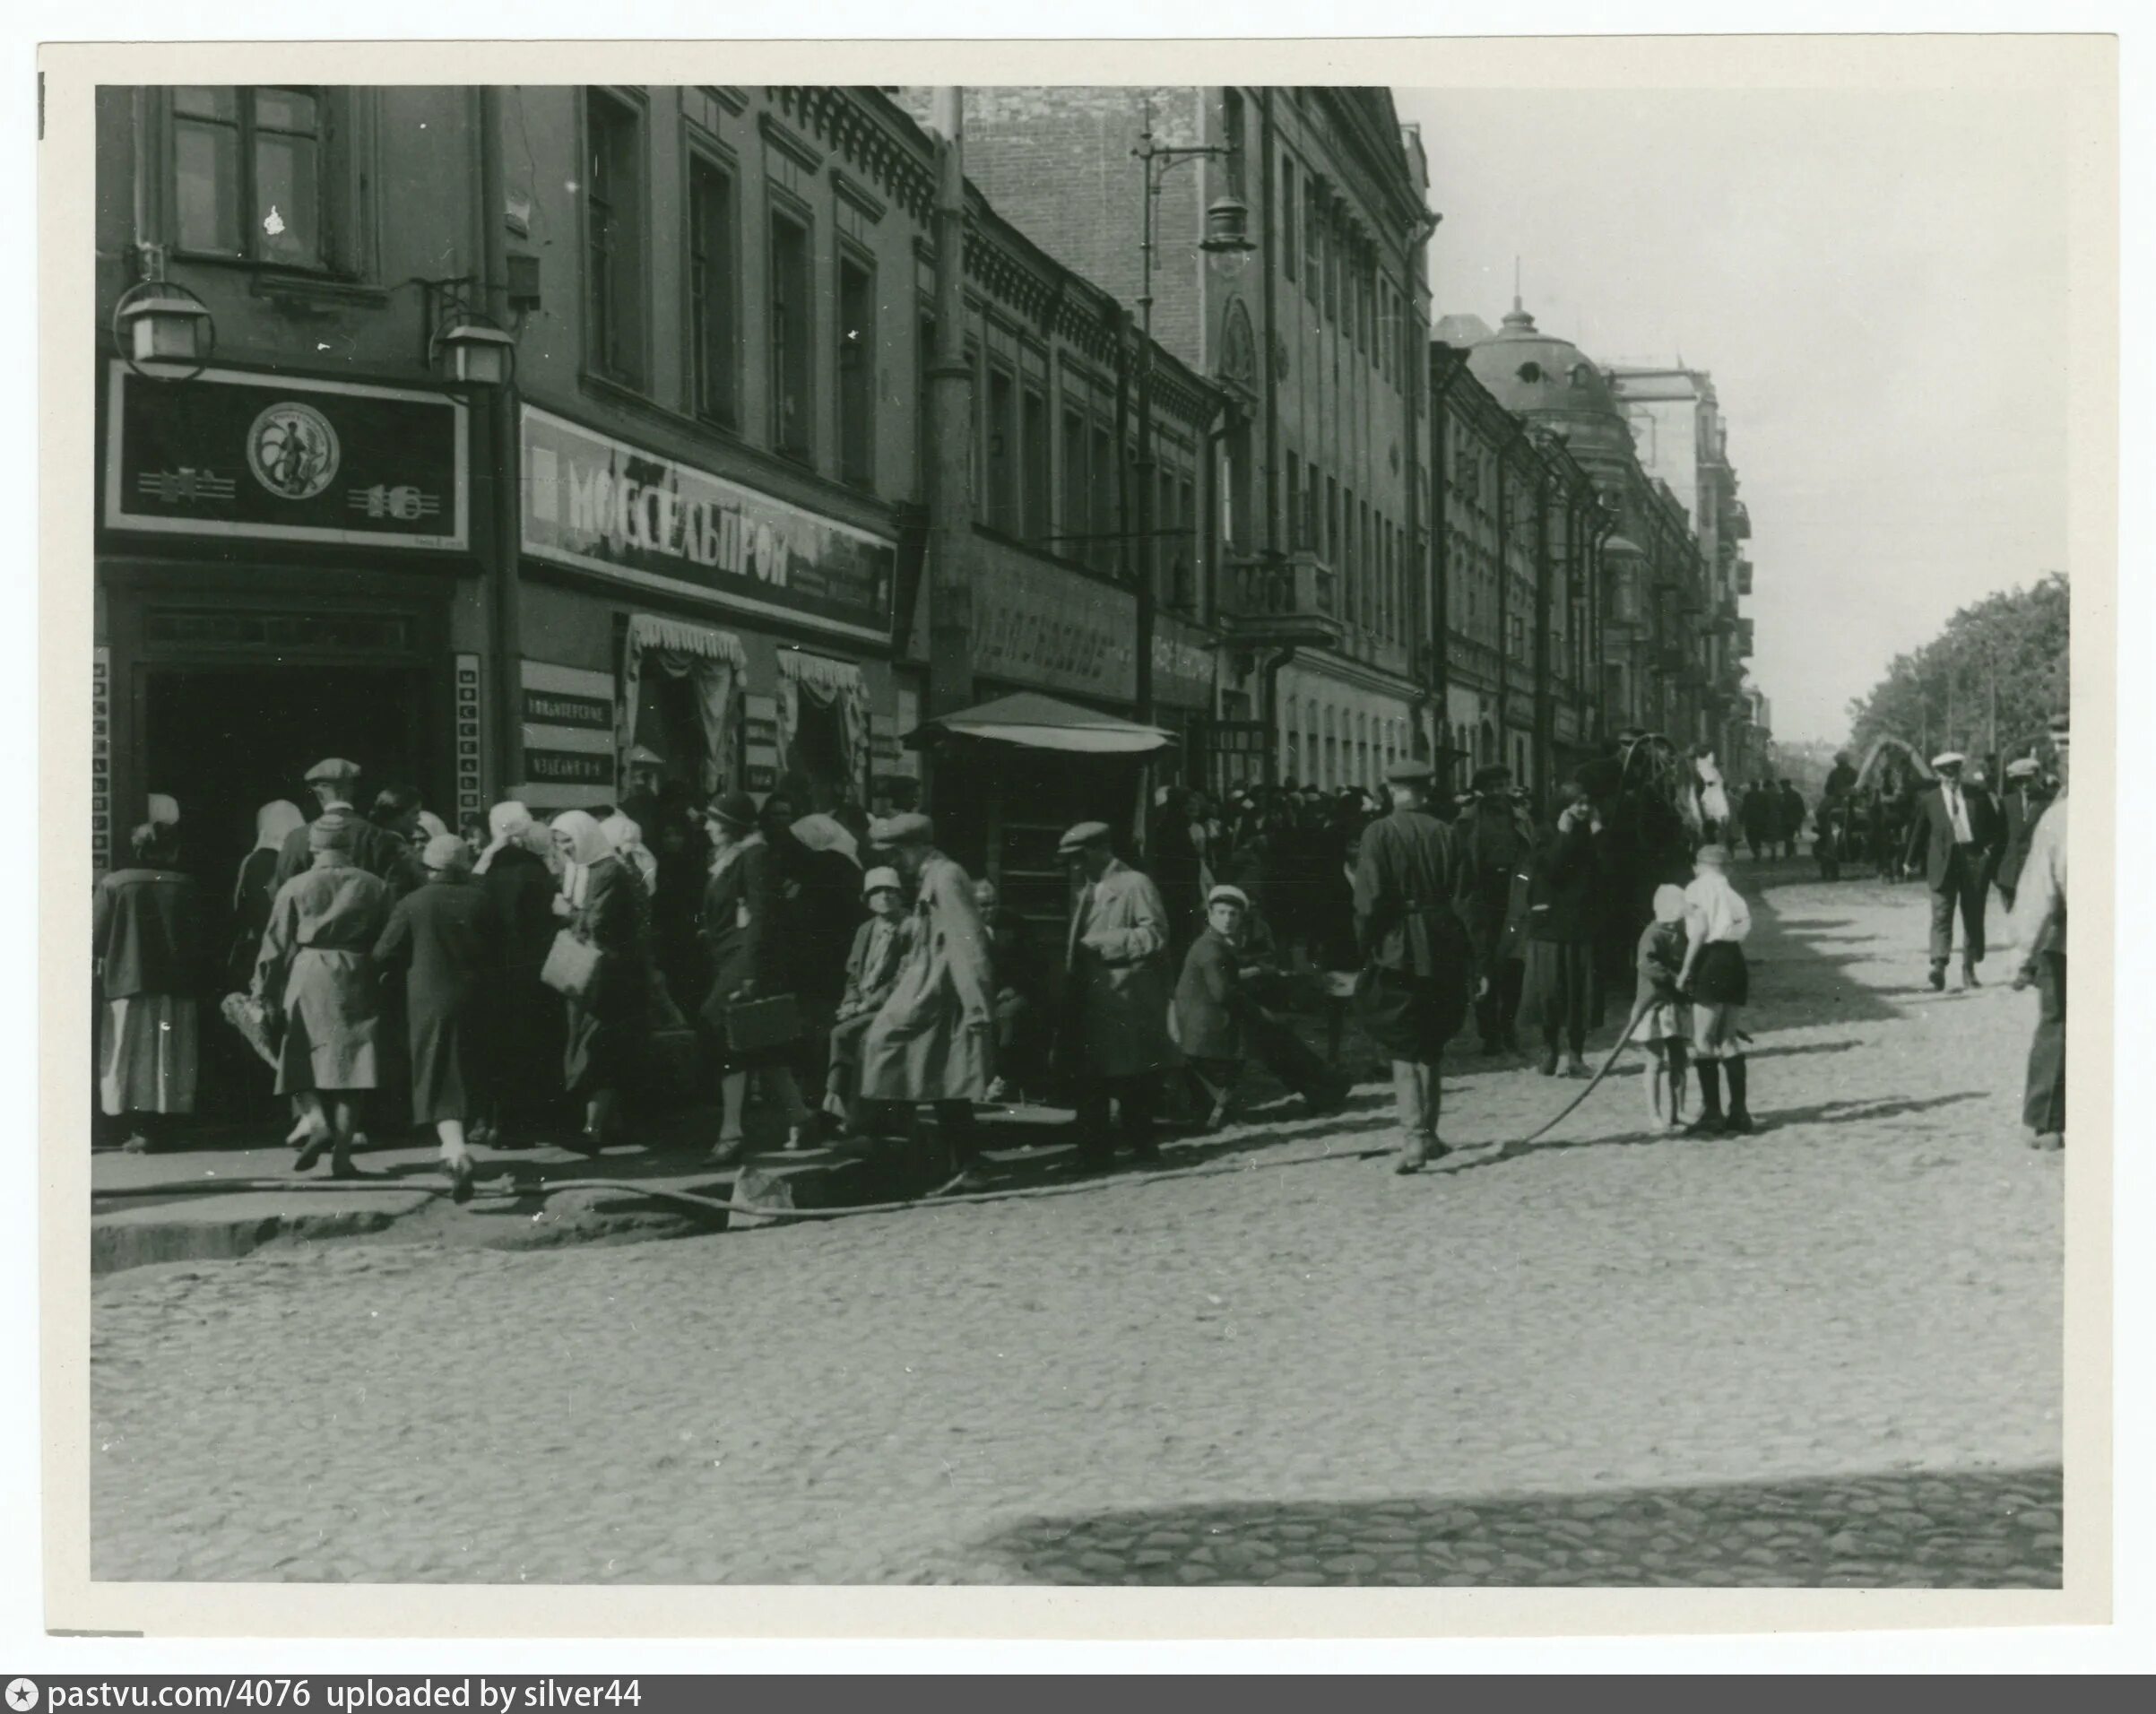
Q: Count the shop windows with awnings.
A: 2